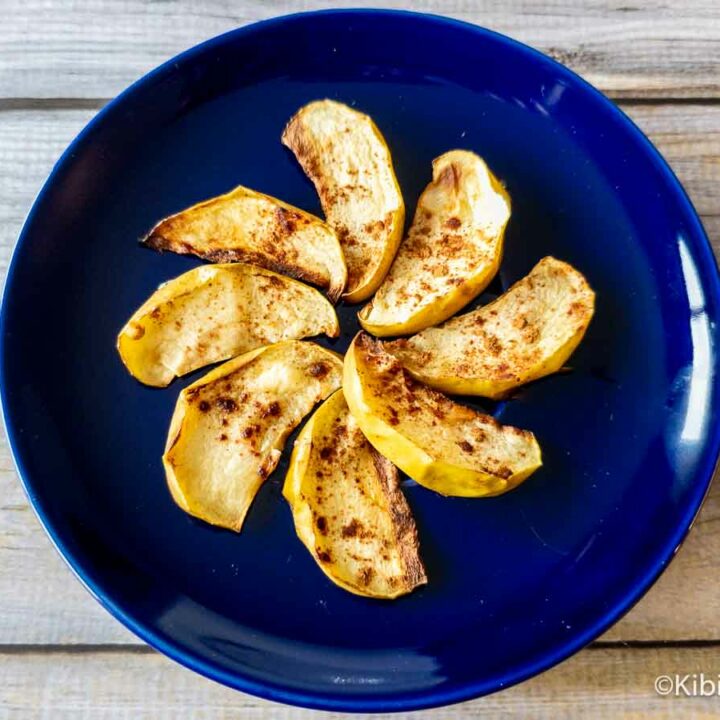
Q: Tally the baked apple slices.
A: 8